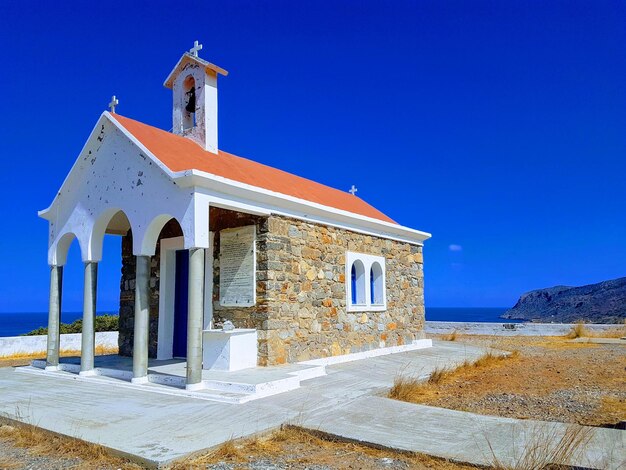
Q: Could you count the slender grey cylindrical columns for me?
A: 4